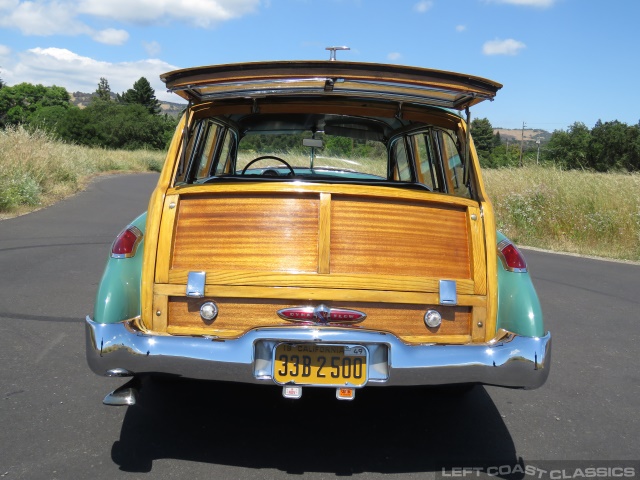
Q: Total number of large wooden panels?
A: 2